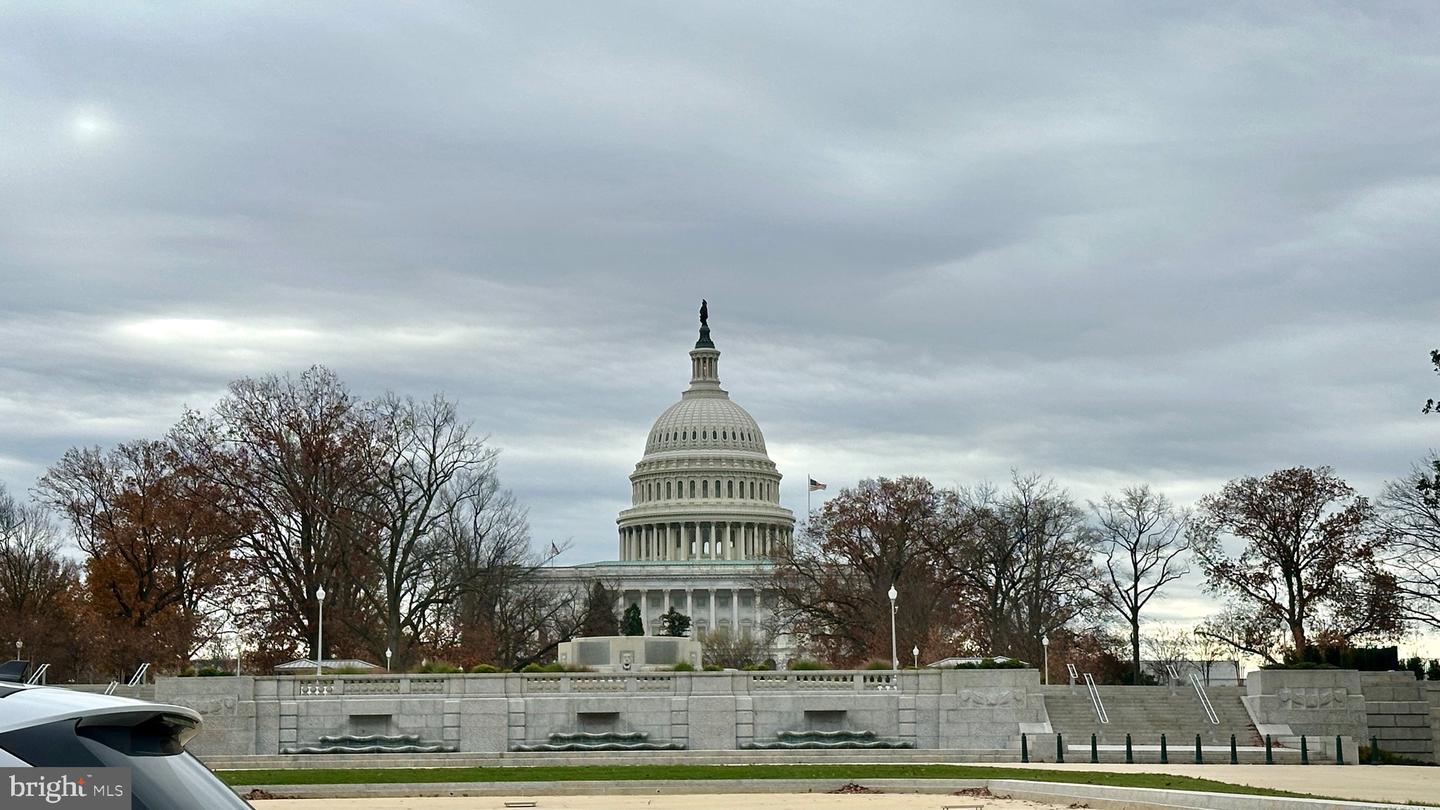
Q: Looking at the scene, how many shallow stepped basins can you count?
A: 3